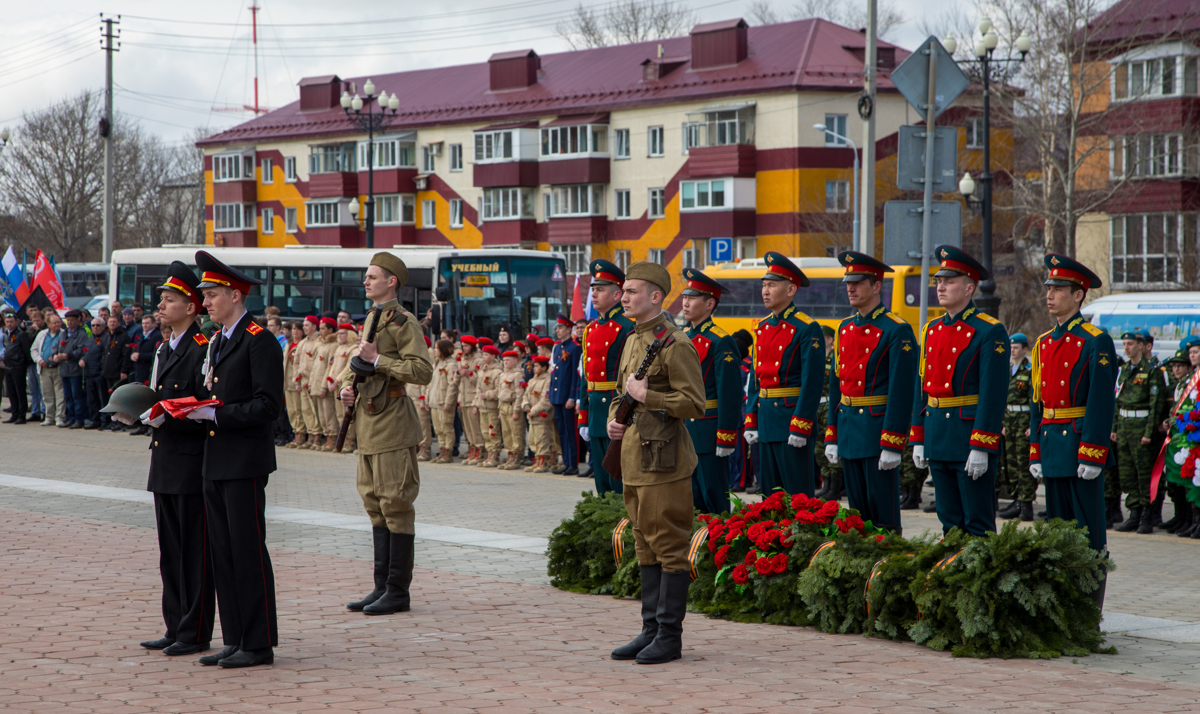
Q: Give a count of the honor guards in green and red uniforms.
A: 6